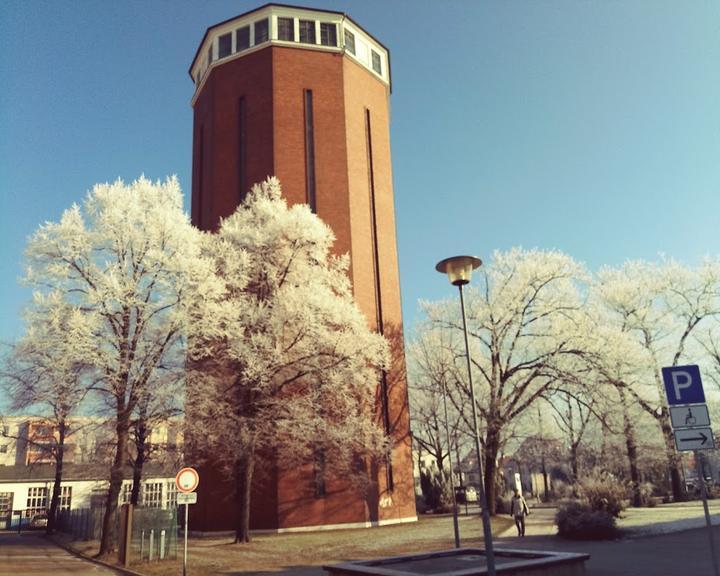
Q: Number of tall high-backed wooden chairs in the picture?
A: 0